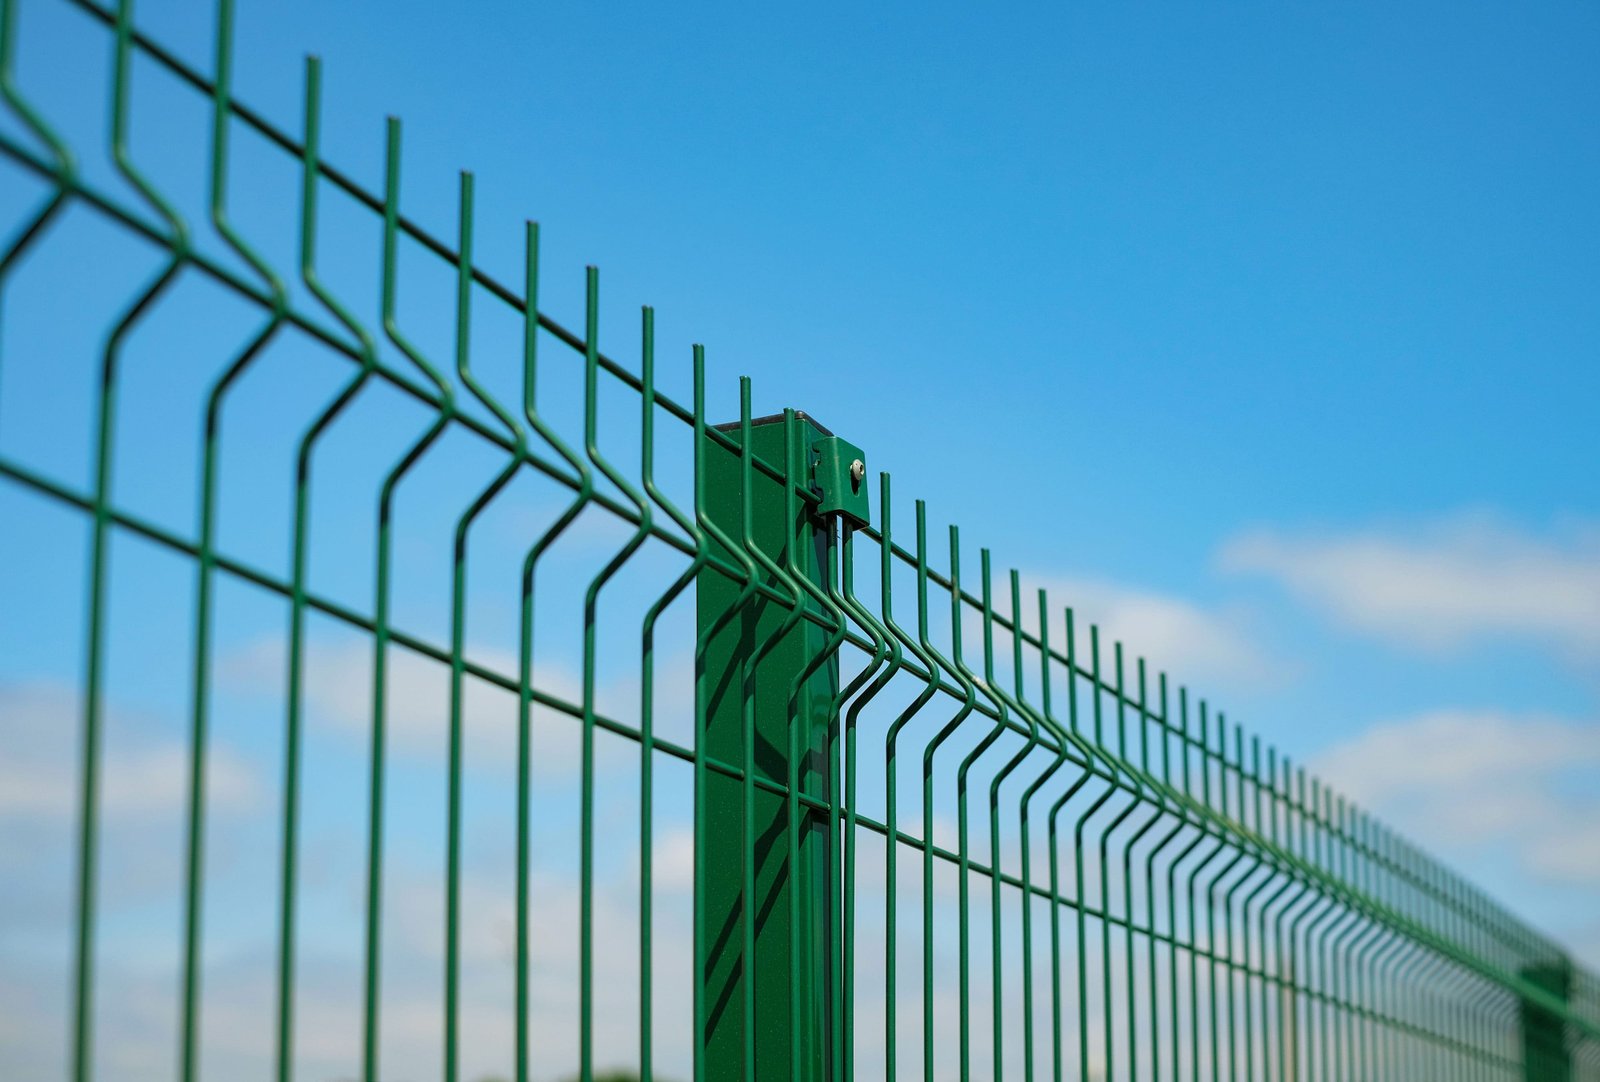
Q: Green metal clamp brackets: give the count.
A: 1